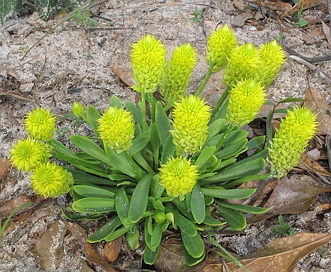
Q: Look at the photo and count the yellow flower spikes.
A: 13